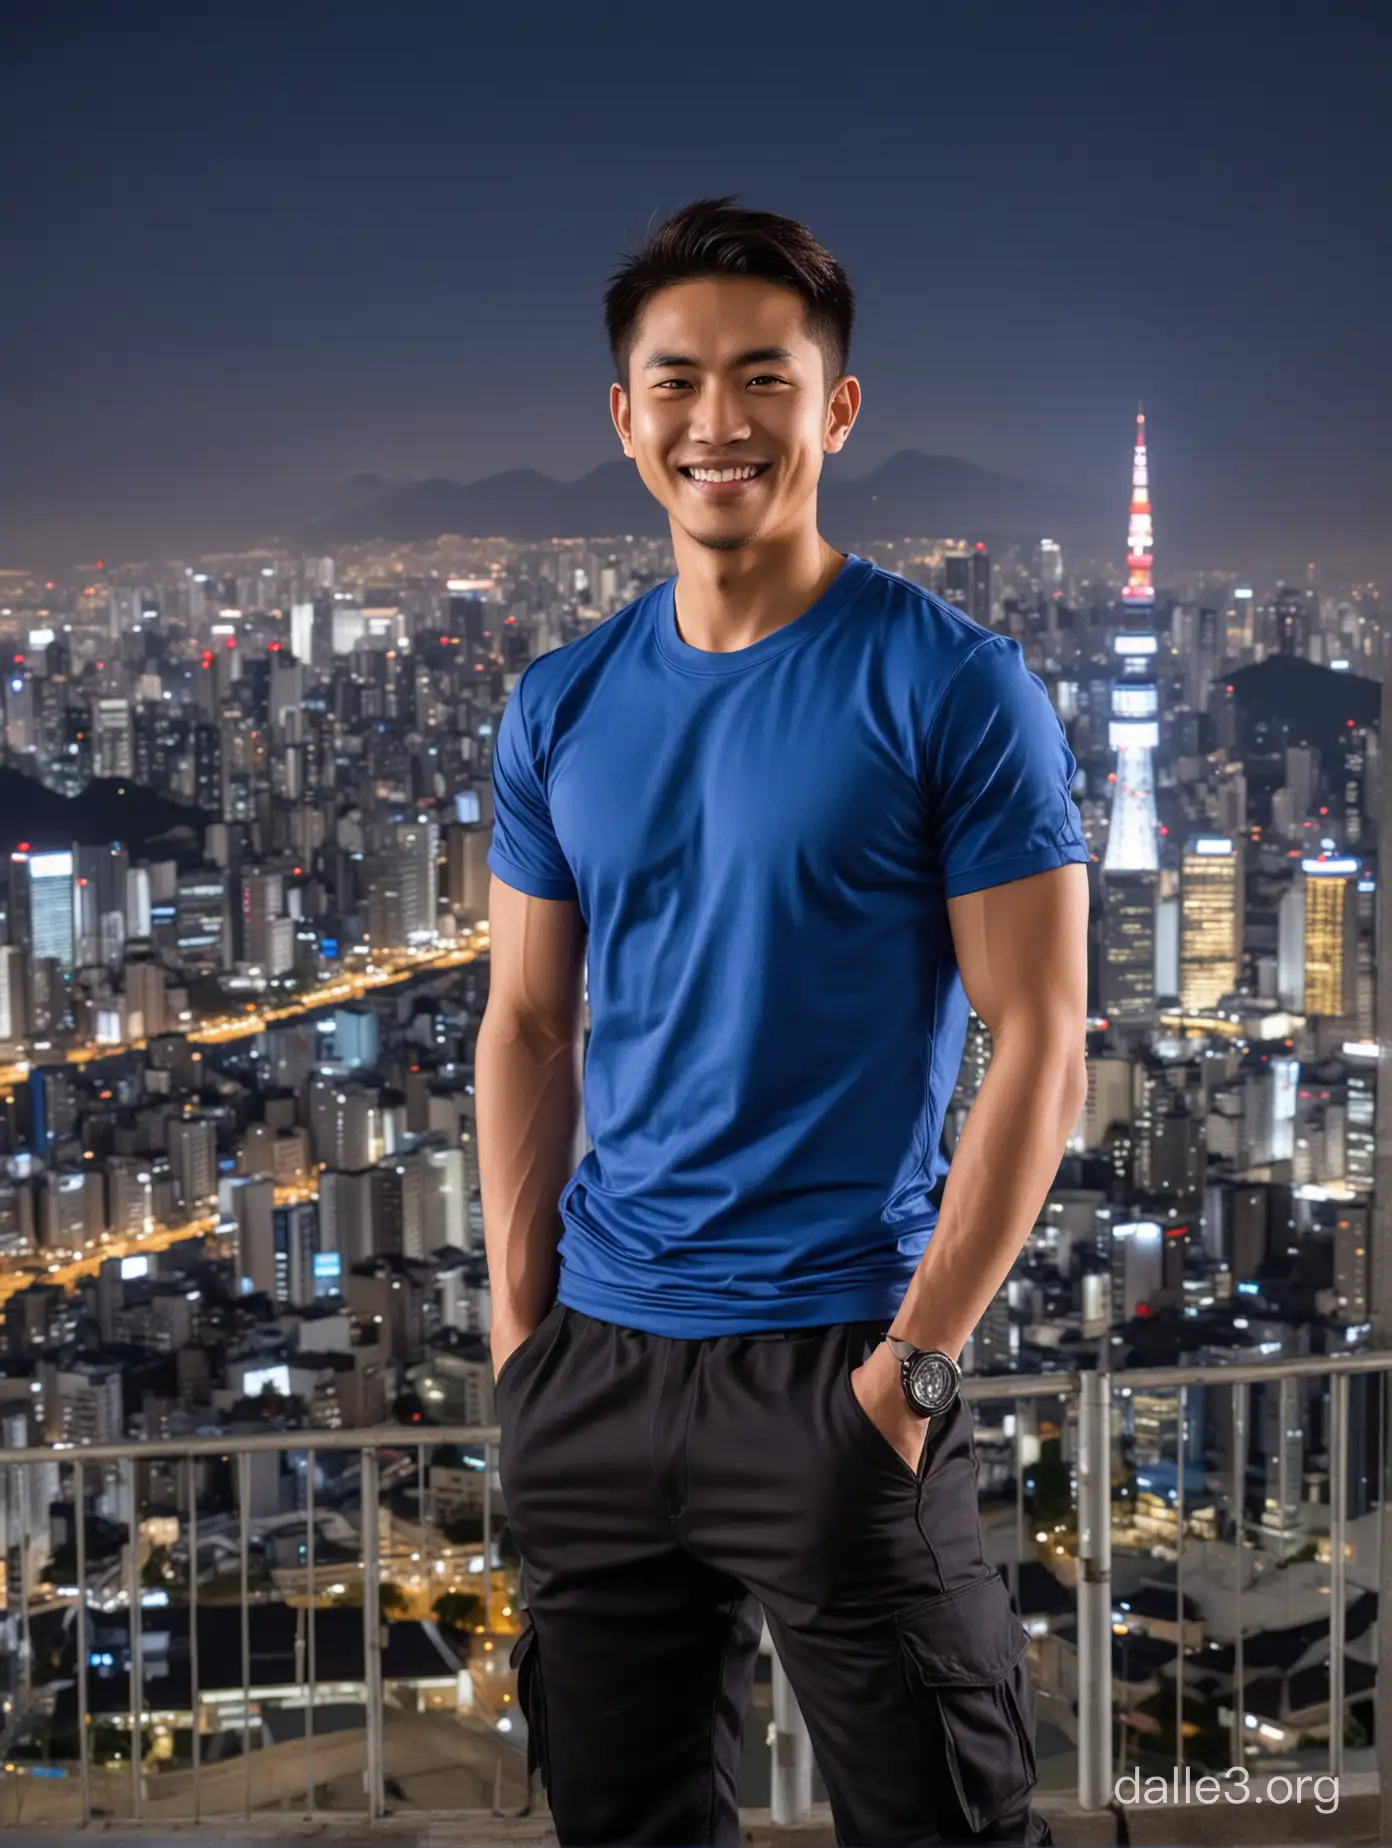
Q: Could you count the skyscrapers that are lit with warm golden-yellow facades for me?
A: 2